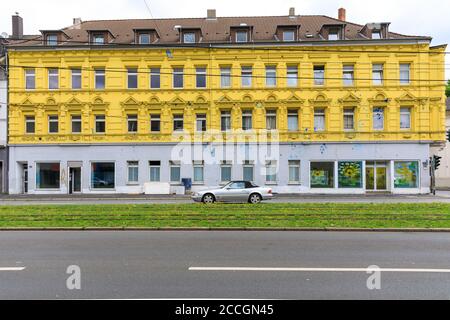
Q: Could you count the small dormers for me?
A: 8